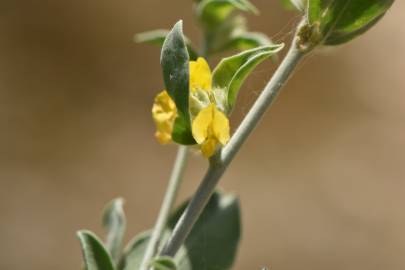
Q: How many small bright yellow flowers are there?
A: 3